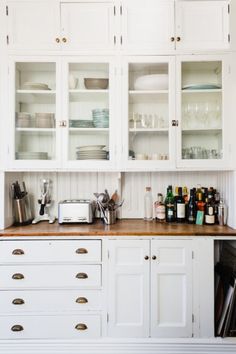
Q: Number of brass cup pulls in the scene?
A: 8